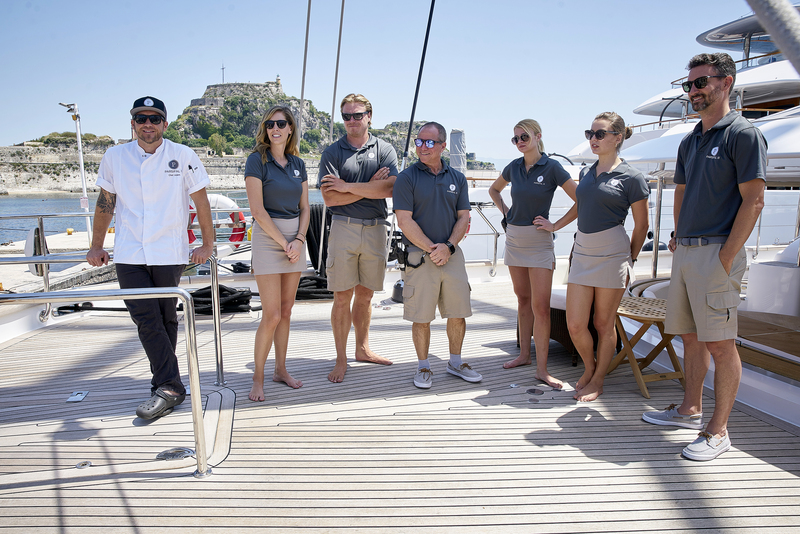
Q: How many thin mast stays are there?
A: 3